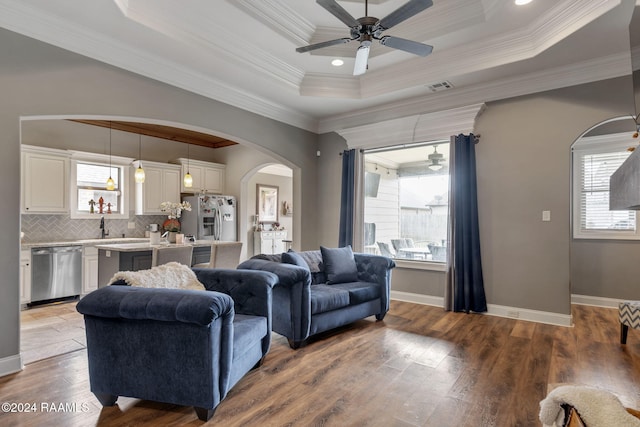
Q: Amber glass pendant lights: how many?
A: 3